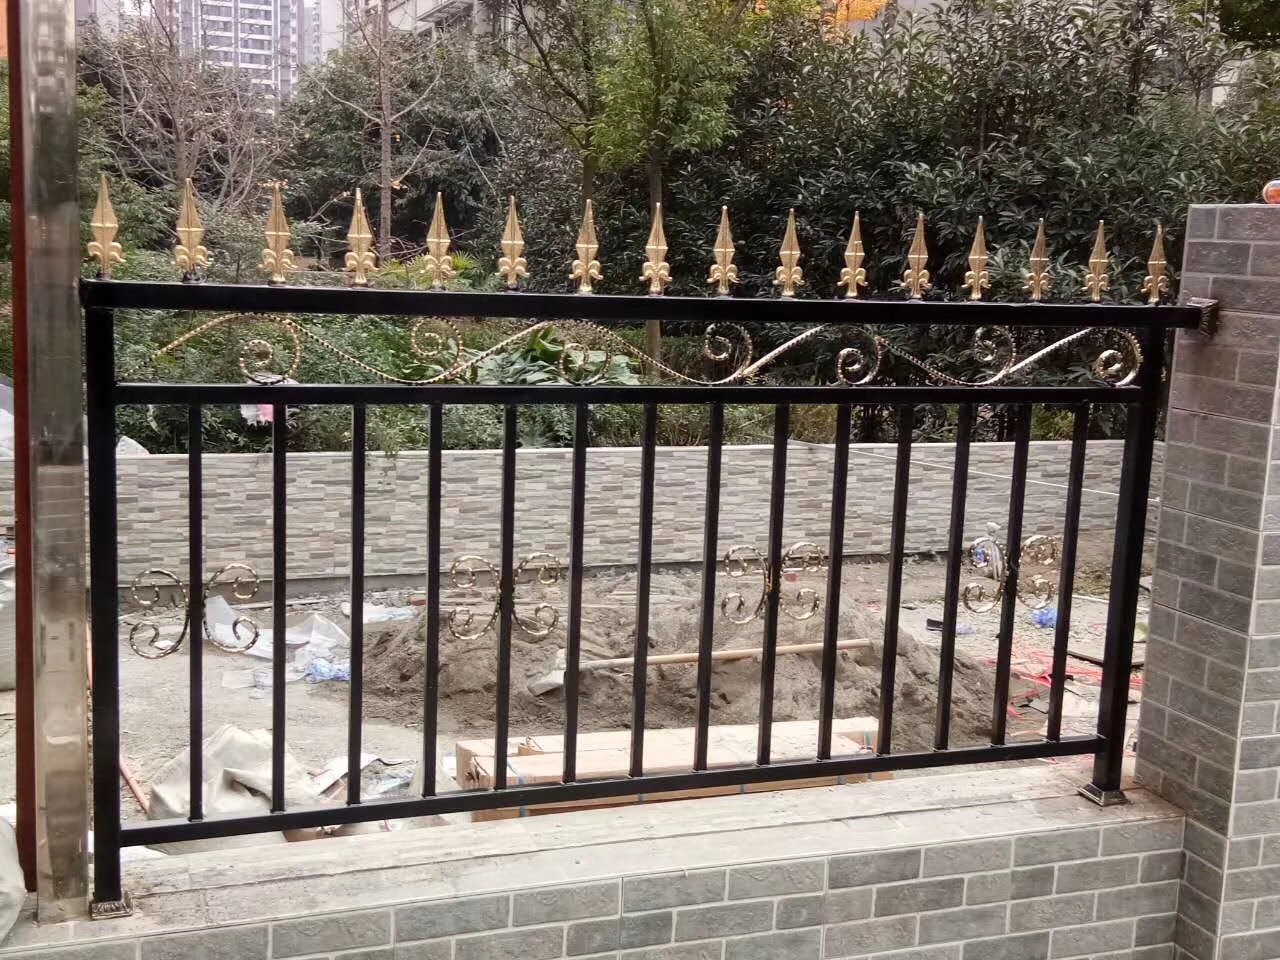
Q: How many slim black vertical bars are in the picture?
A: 14